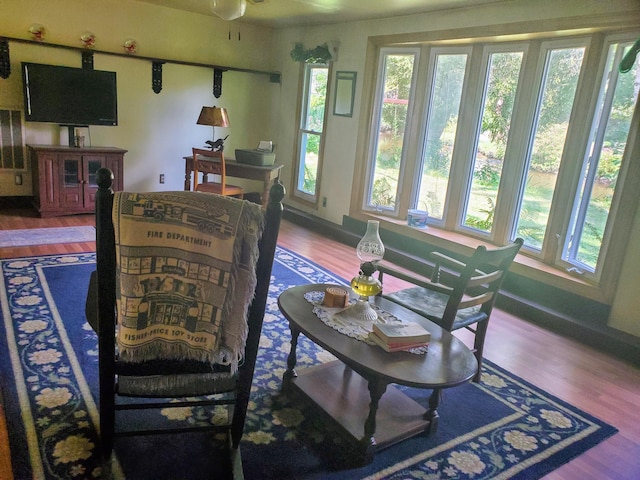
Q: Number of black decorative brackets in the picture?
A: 4